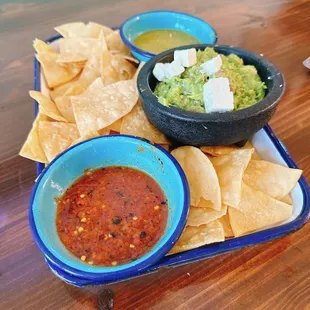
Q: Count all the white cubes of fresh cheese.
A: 5